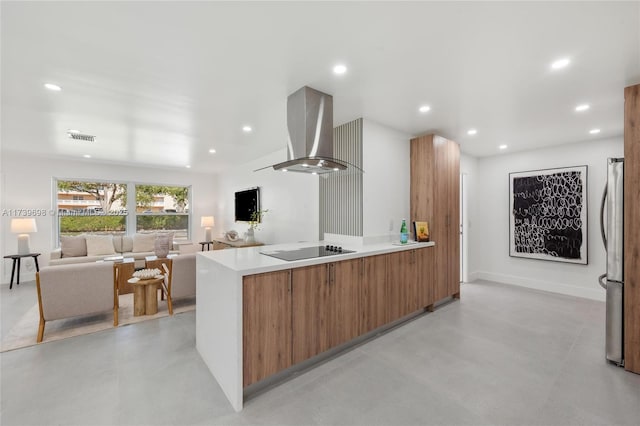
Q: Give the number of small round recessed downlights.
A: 13